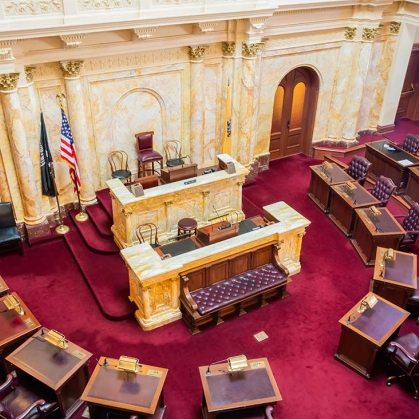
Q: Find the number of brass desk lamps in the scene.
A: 9